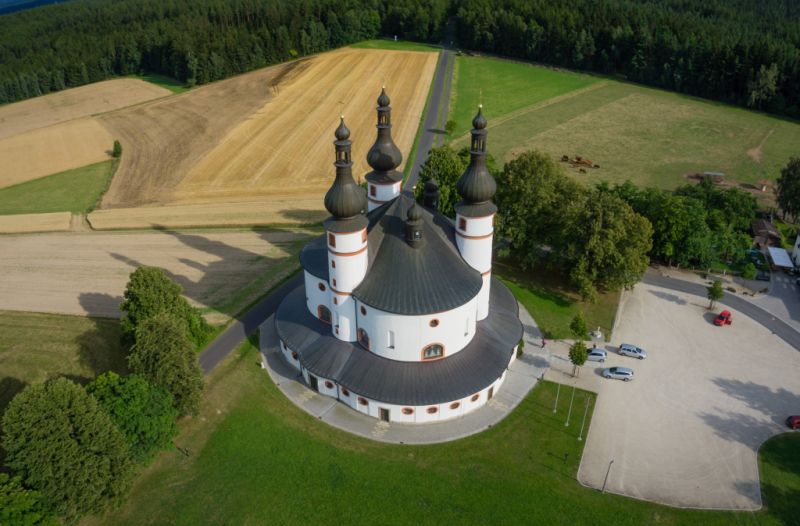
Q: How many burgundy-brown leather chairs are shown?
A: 0